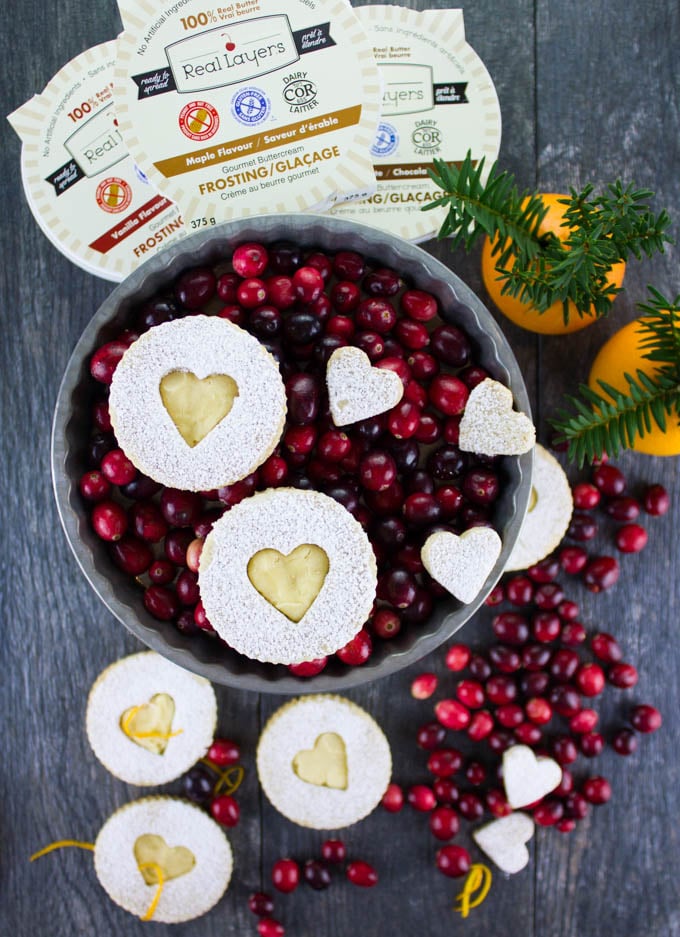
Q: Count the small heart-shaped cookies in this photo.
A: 5